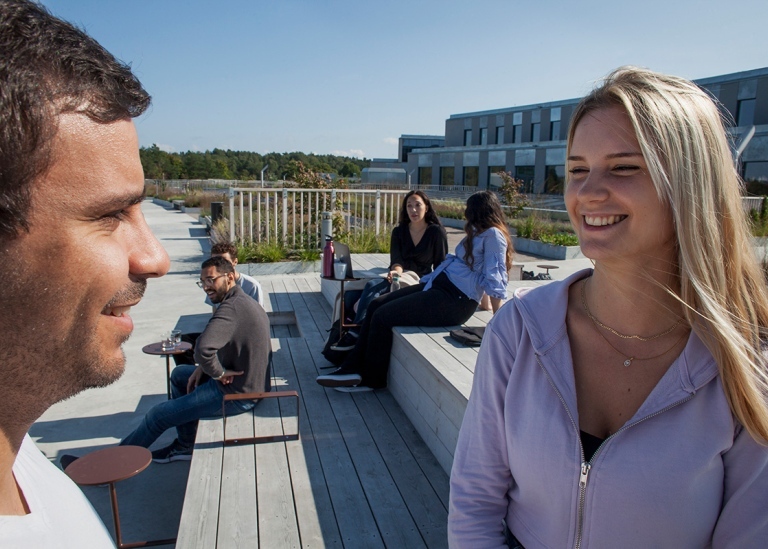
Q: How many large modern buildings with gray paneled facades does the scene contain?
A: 1